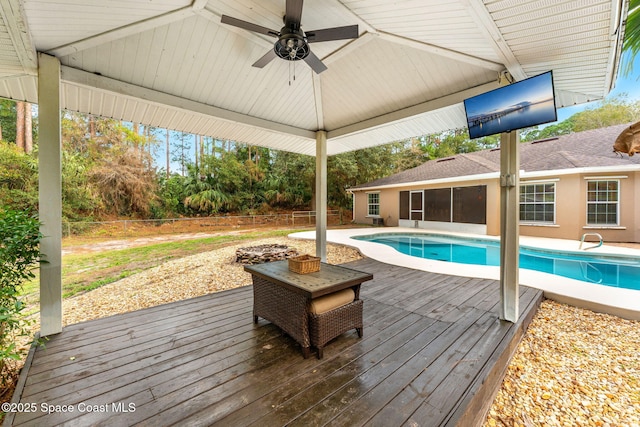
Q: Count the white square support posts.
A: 3